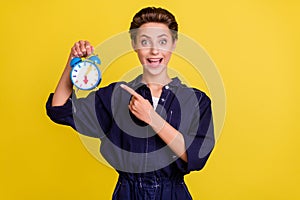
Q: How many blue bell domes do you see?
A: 2